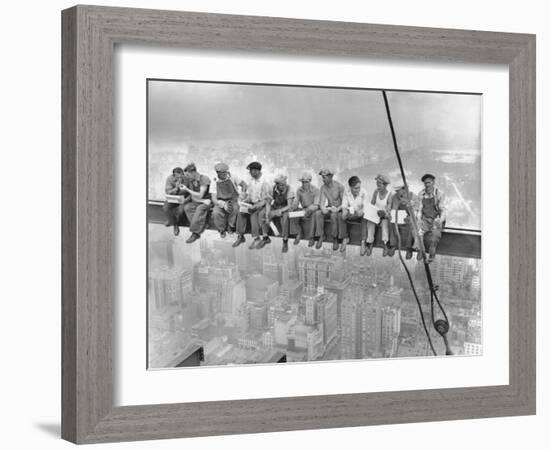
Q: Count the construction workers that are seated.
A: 11